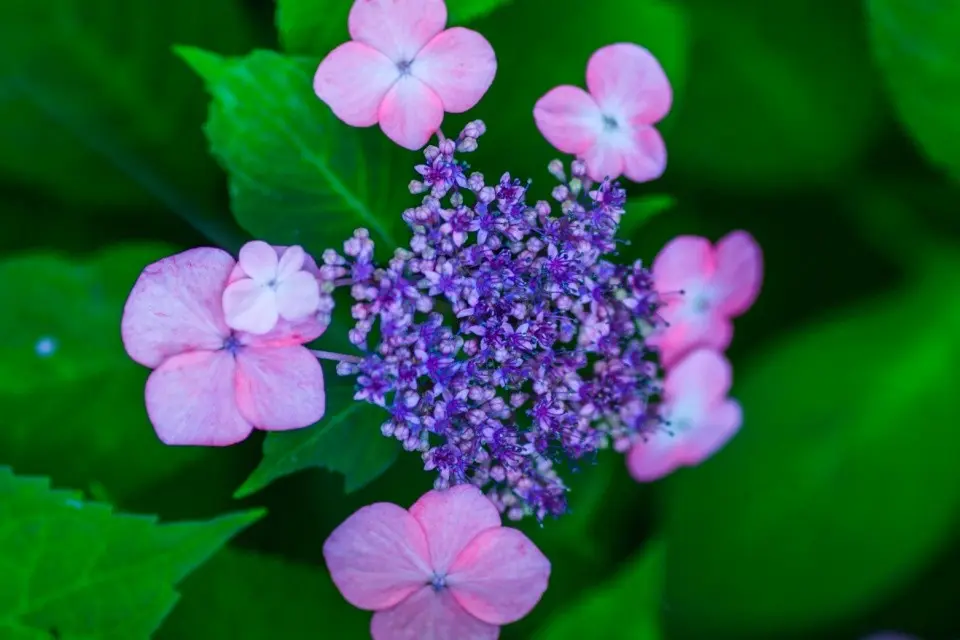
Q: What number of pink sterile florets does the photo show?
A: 7